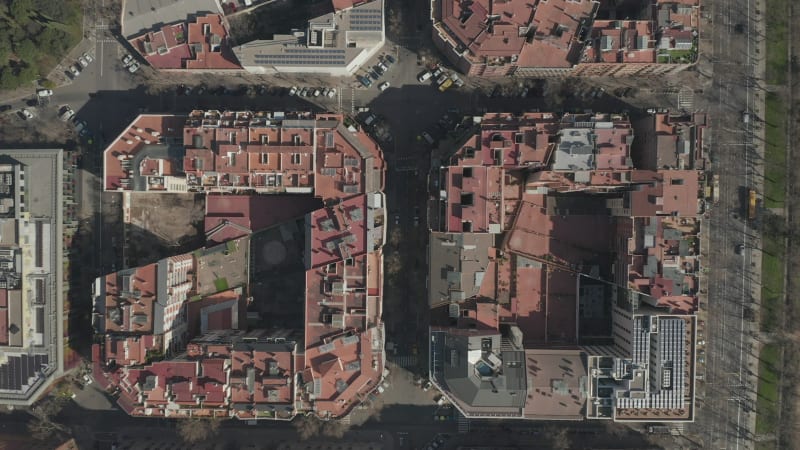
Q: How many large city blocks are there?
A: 2